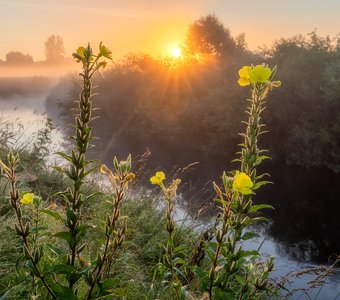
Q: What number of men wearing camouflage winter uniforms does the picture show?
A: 0